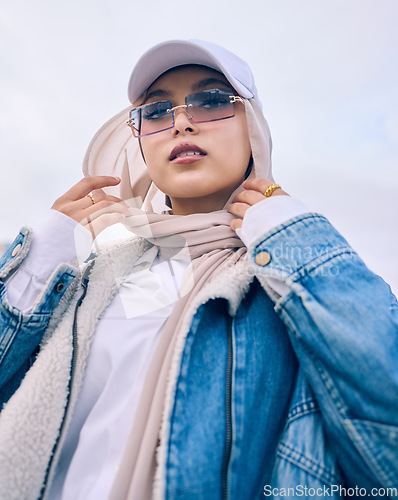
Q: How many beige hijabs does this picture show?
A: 1